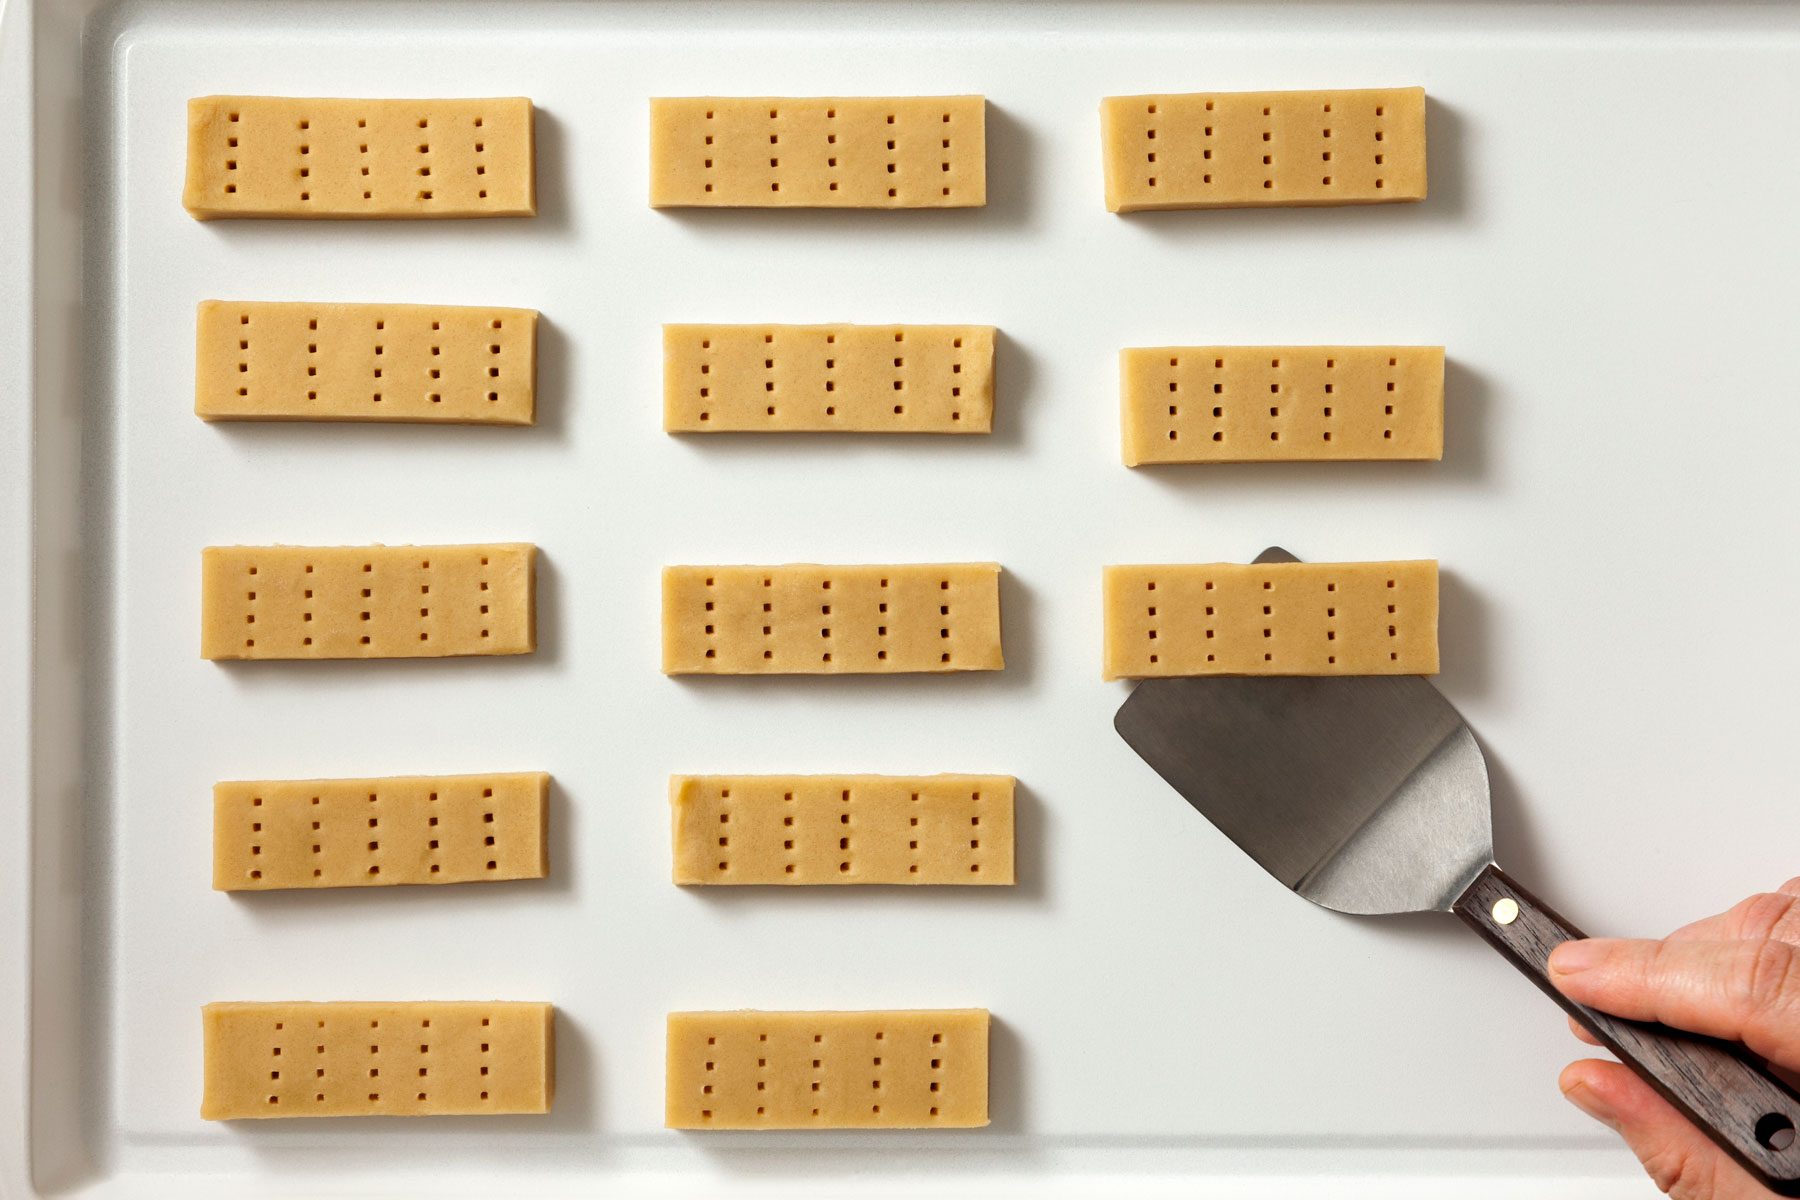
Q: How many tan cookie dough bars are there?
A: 13